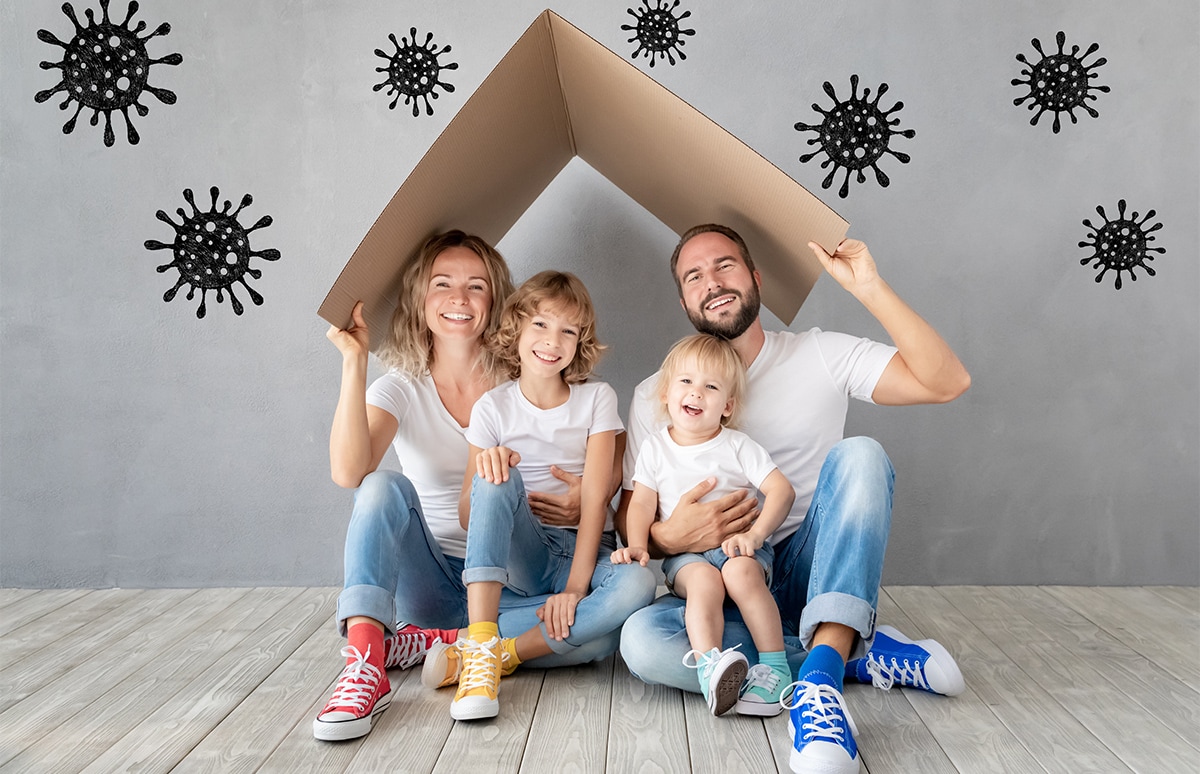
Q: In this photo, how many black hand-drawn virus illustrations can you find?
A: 7